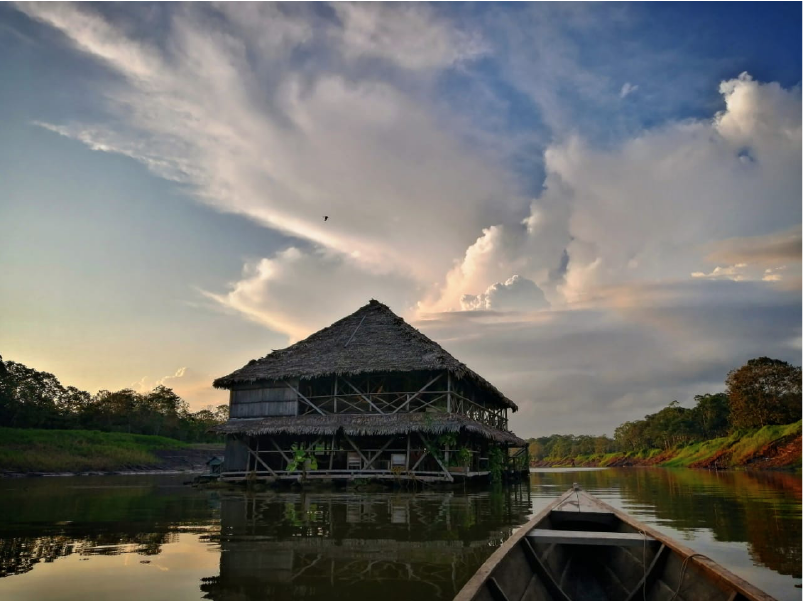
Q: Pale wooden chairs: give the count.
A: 2